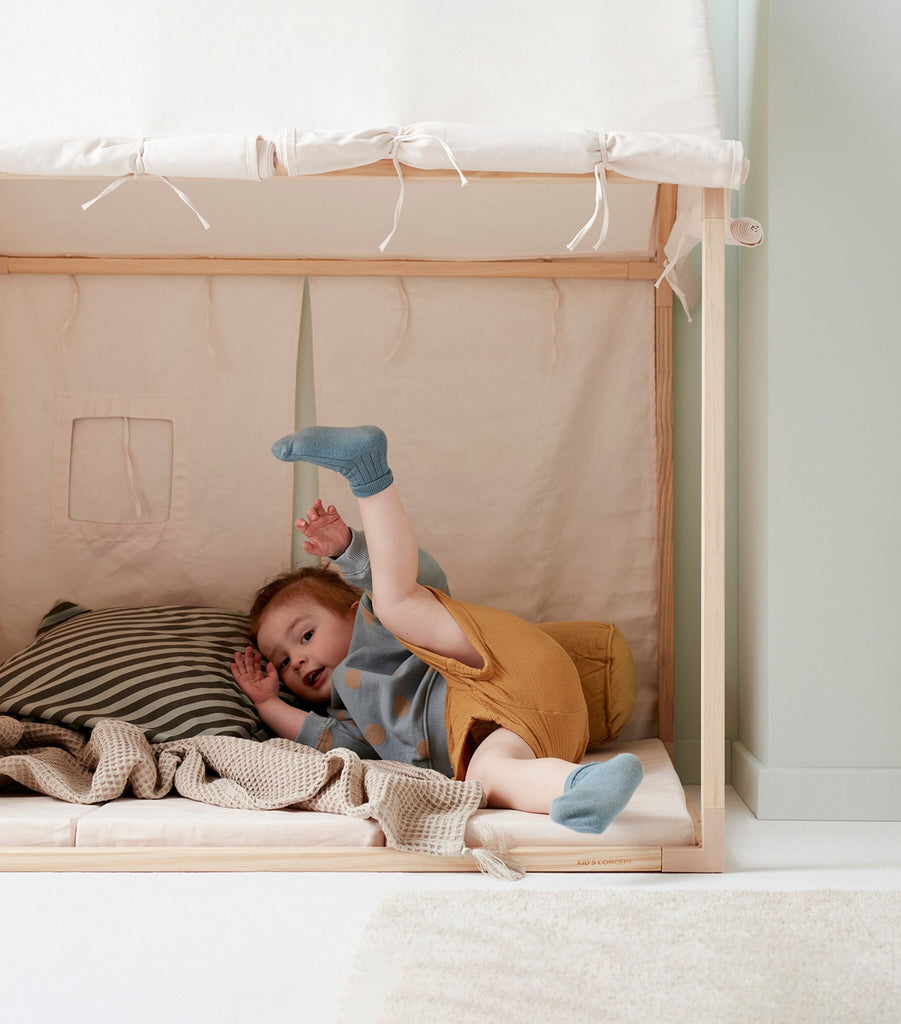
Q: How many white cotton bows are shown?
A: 3